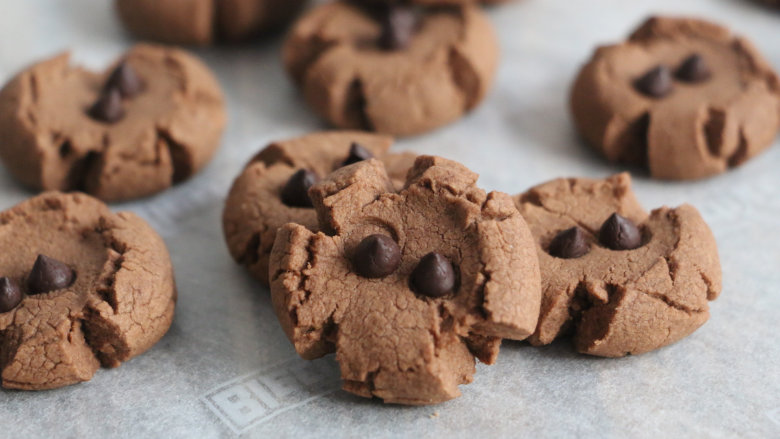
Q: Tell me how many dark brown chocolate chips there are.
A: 13